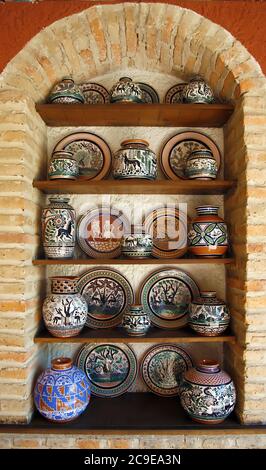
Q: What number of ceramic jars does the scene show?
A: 14